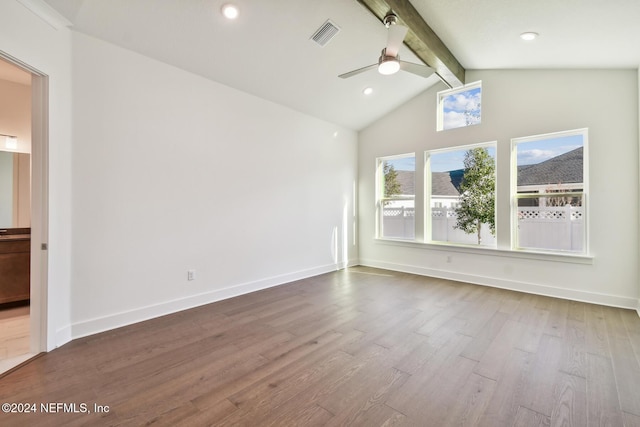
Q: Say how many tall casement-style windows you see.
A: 3